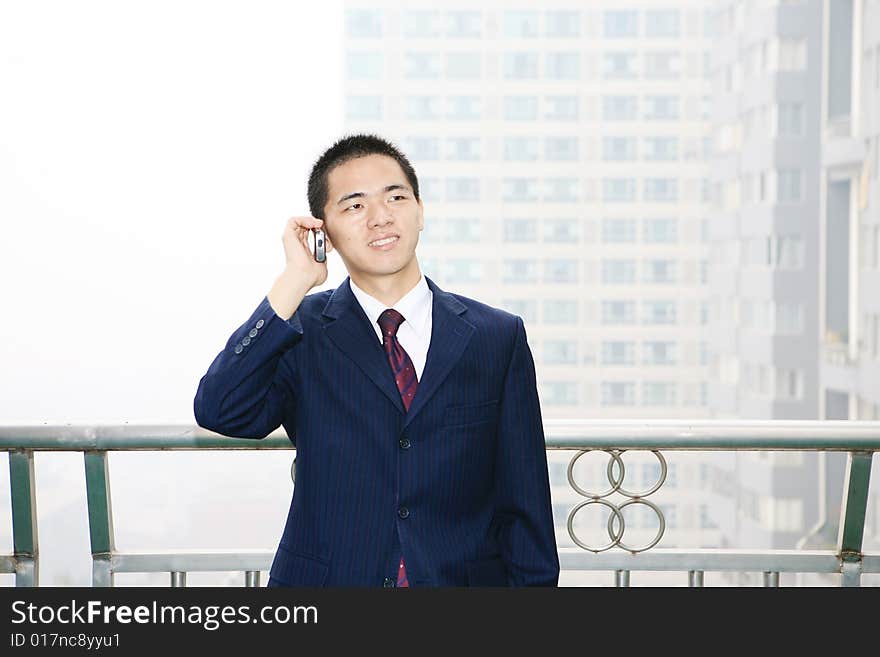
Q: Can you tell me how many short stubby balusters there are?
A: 5